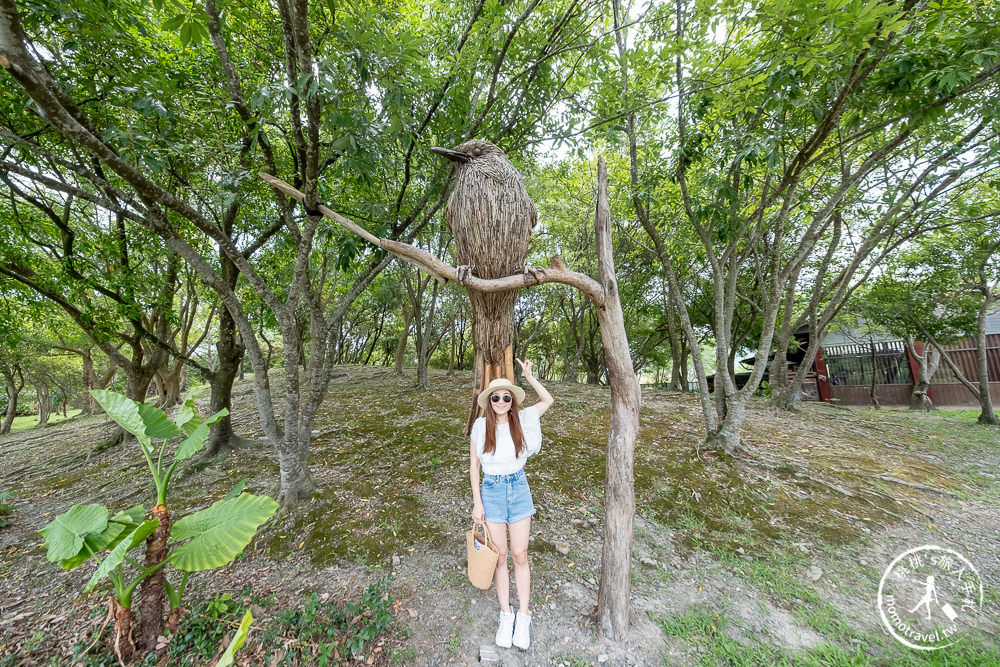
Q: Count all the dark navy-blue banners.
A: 0